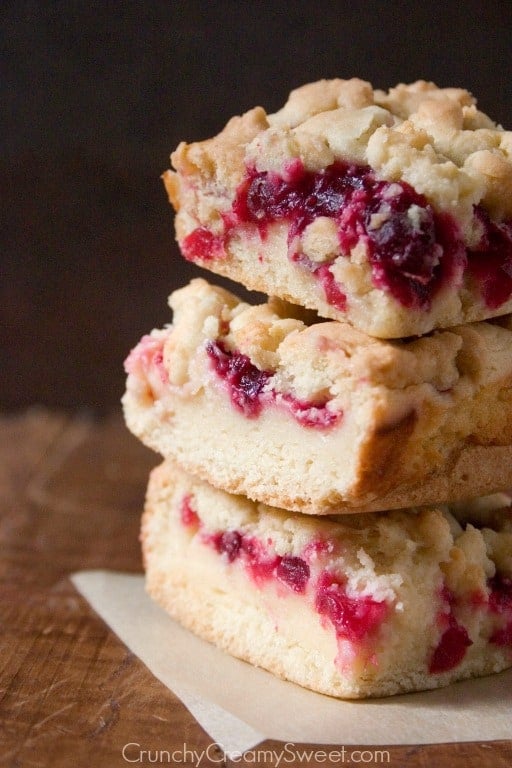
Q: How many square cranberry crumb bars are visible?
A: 3